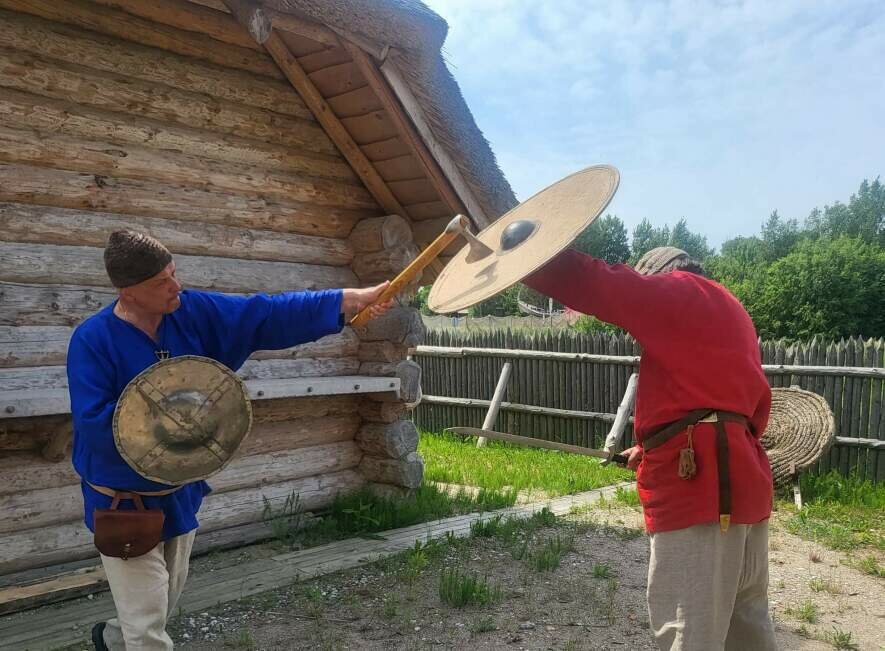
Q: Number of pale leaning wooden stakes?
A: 2